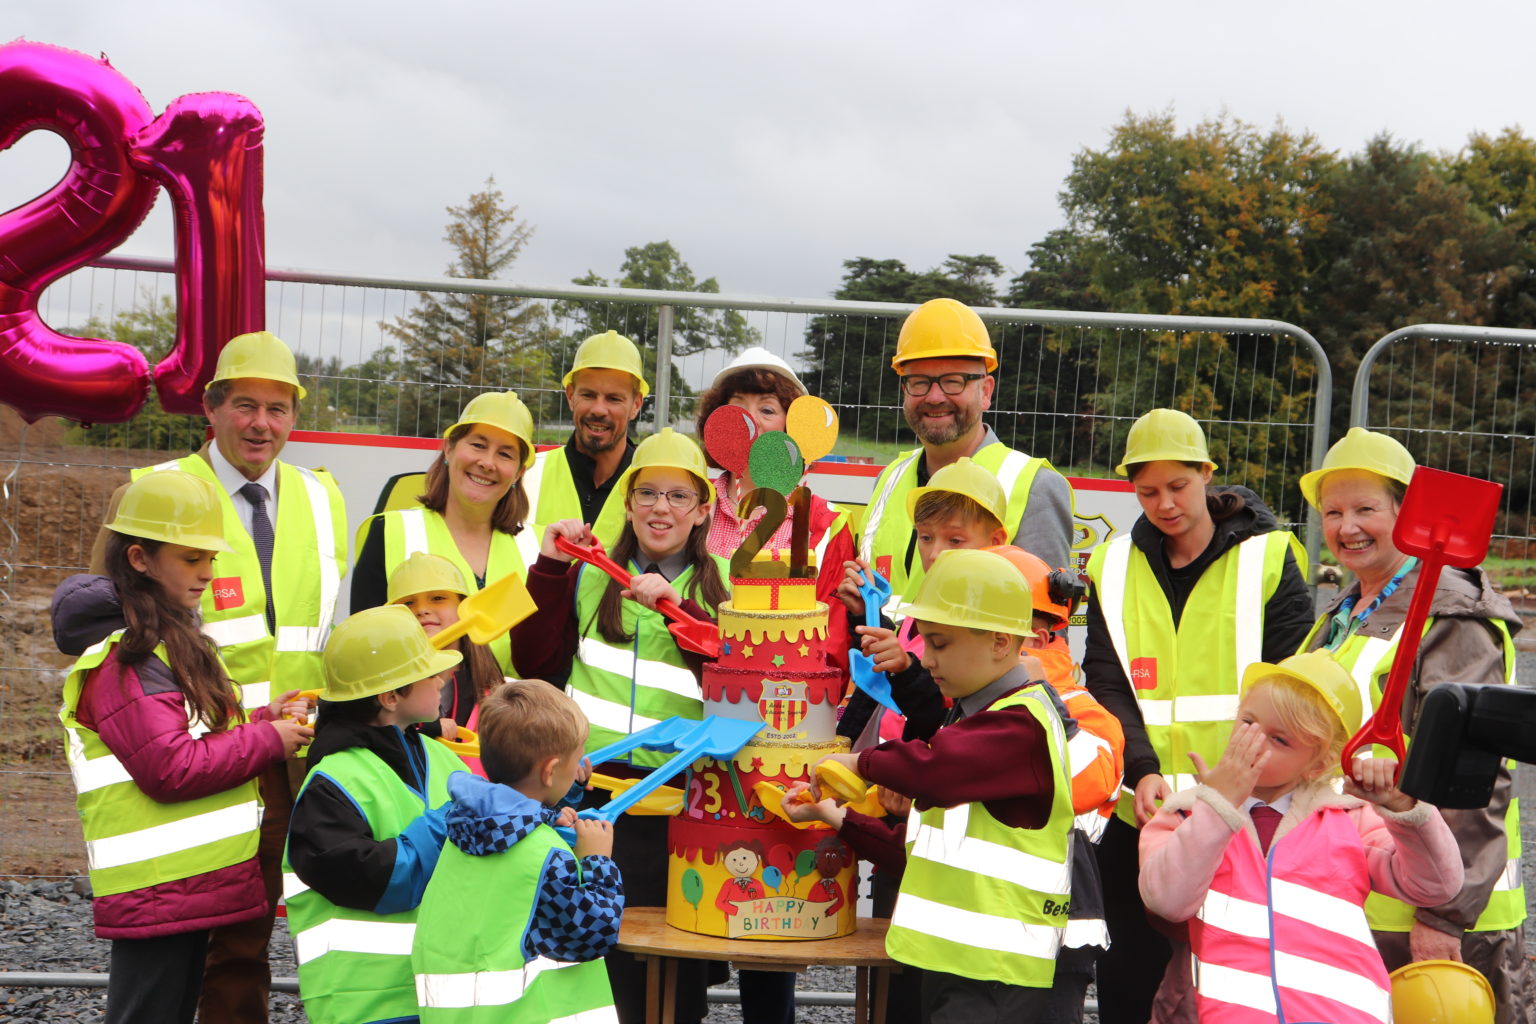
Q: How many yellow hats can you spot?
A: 14